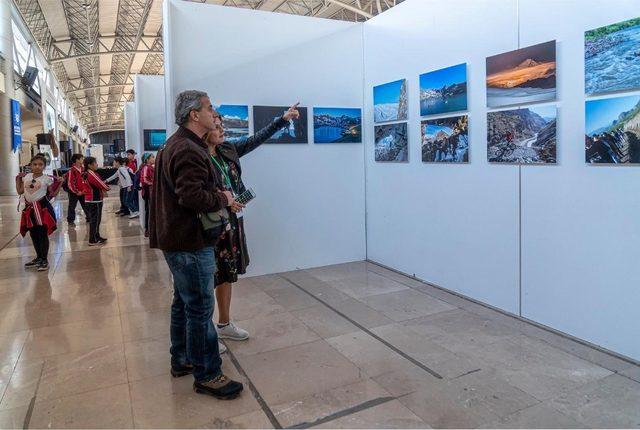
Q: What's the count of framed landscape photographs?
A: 11